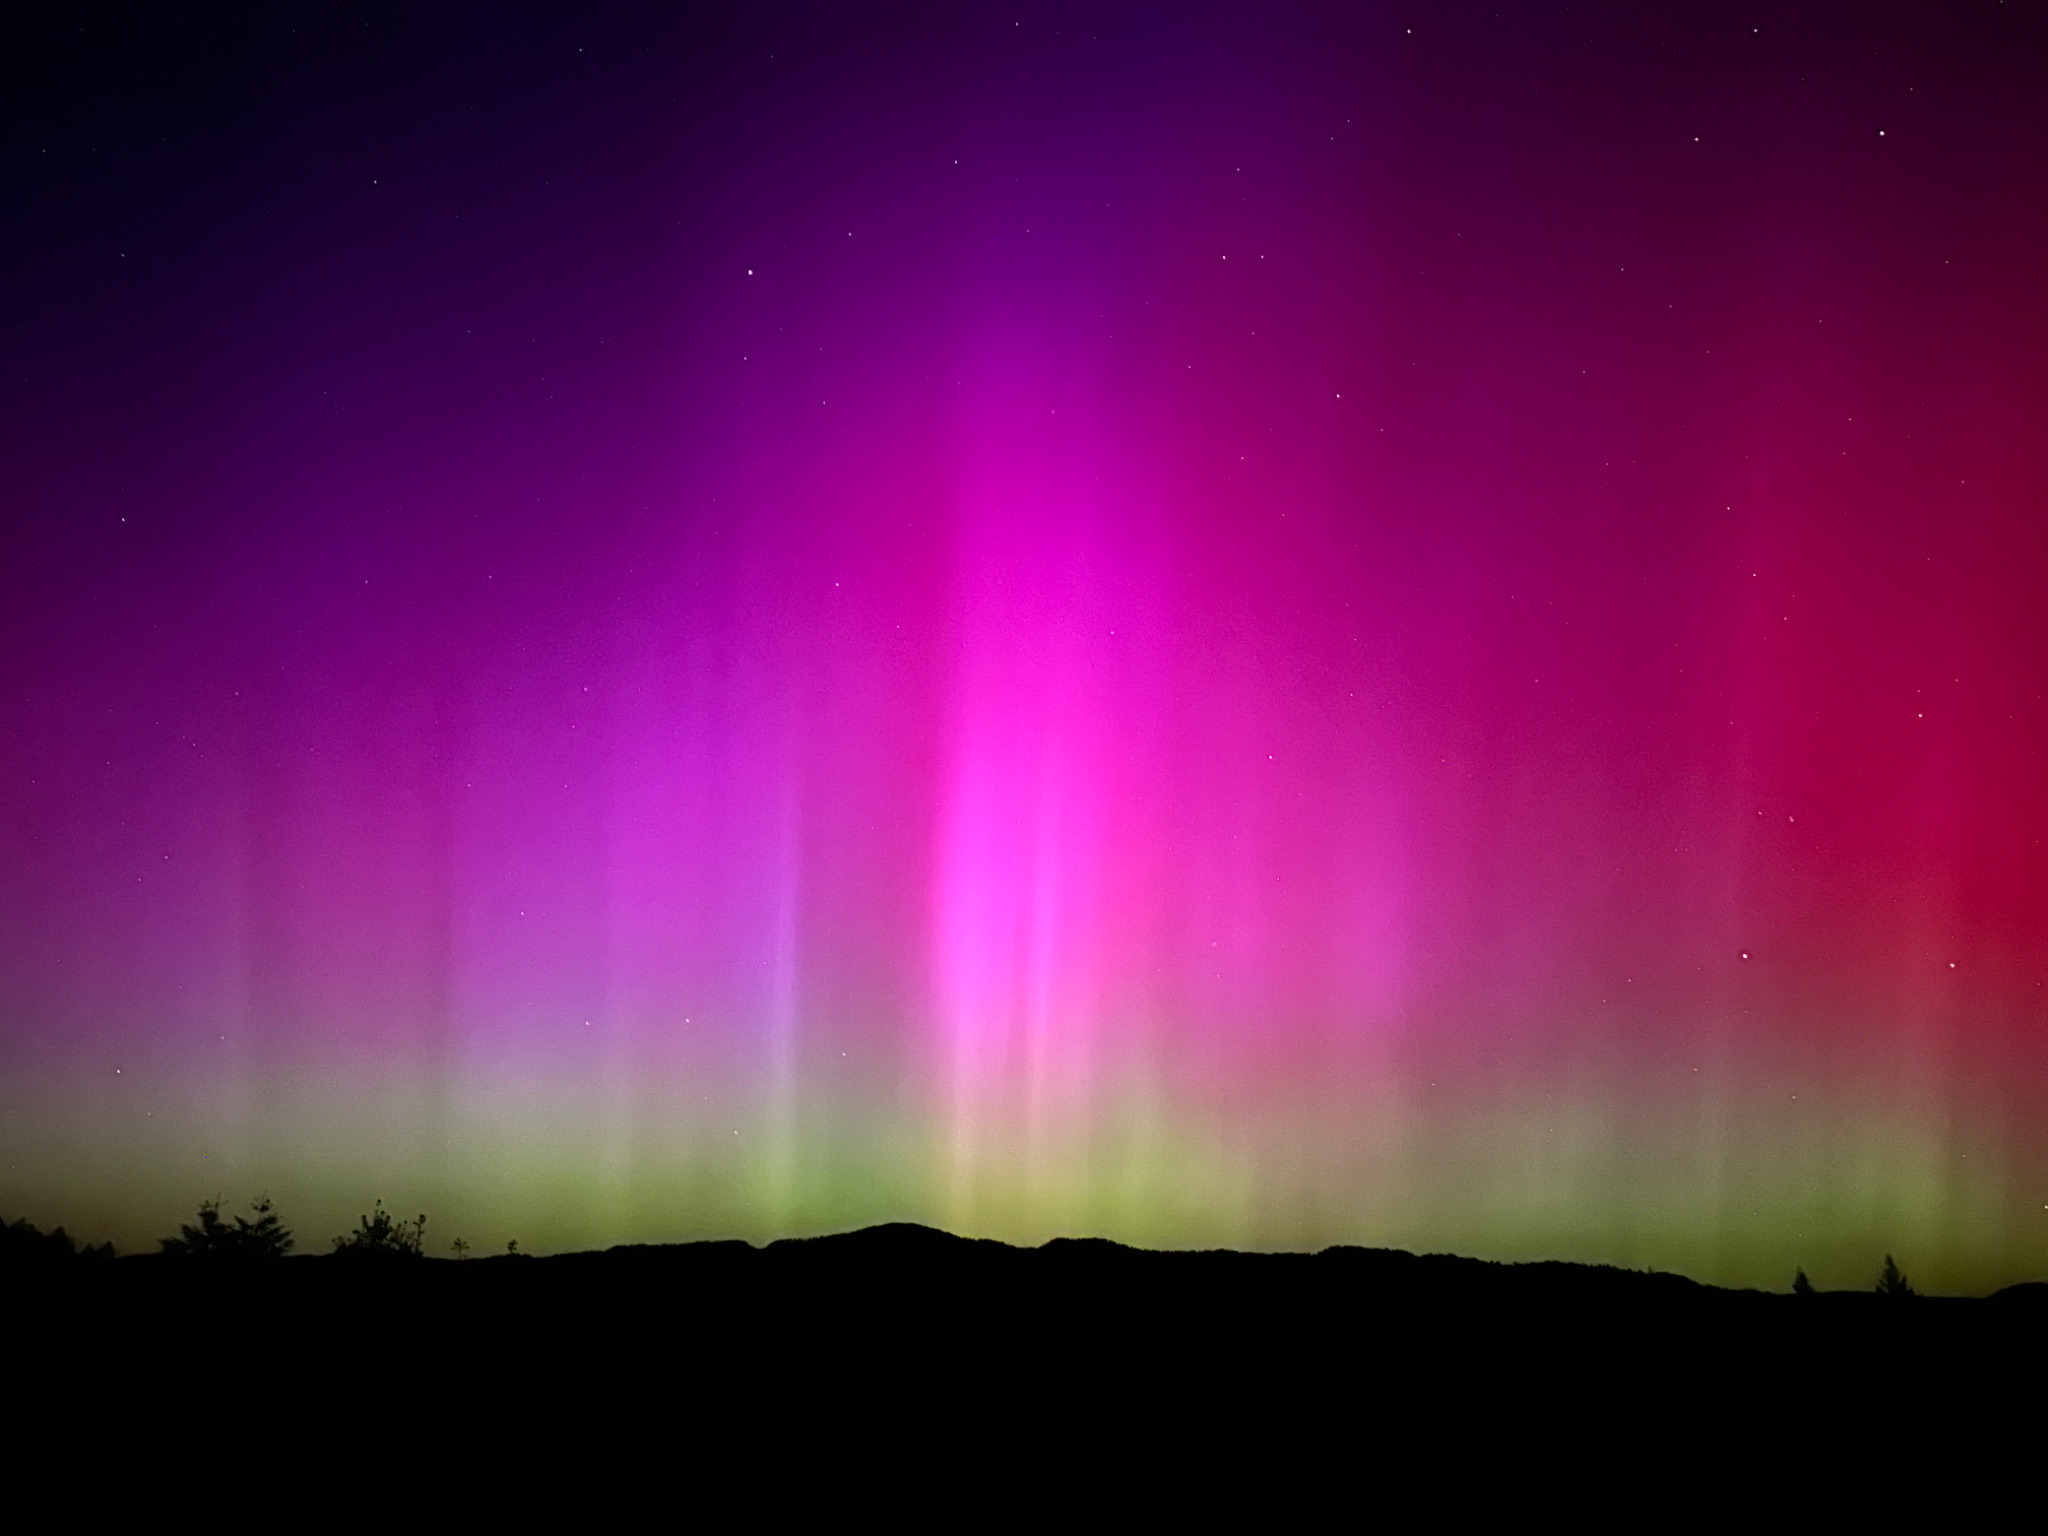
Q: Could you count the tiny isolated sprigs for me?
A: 2